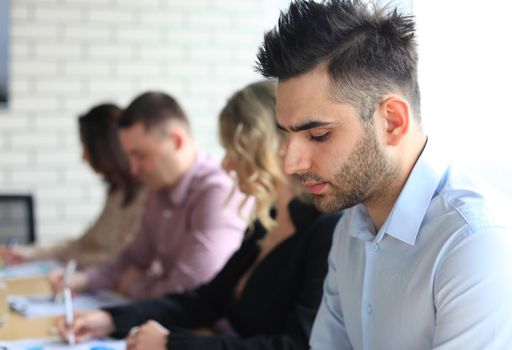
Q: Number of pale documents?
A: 3